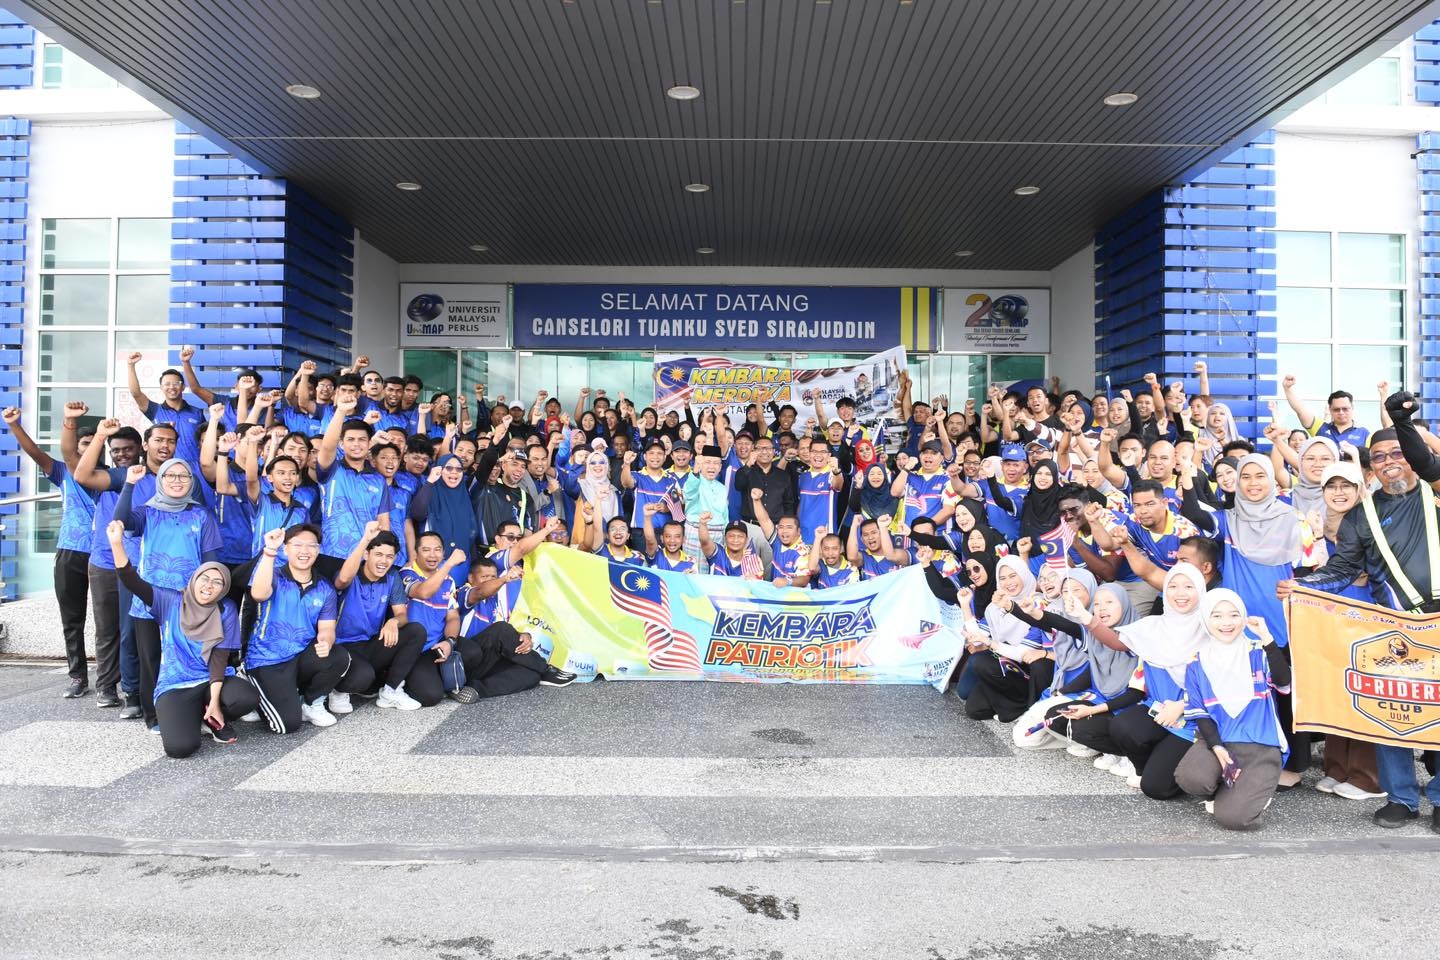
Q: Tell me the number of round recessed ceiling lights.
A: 9